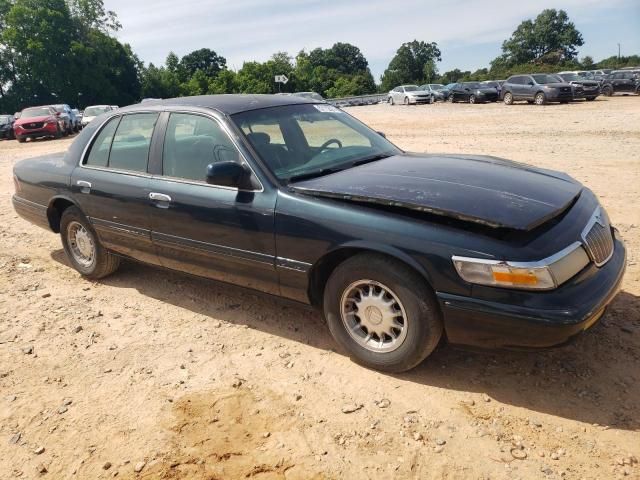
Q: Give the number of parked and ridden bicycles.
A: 0